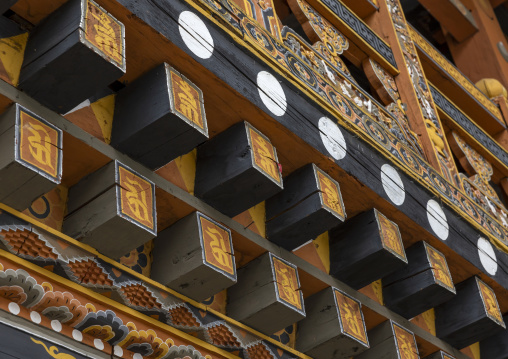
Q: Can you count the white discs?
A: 6